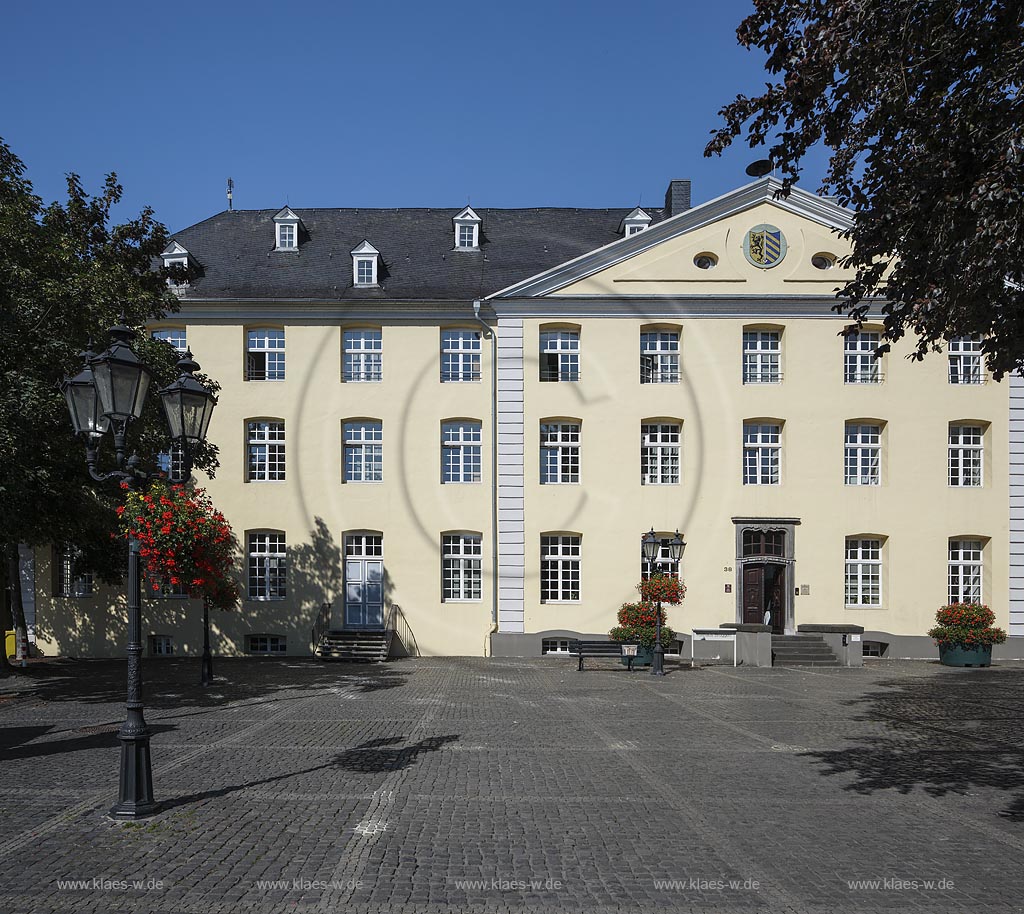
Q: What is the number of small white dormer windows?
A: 5